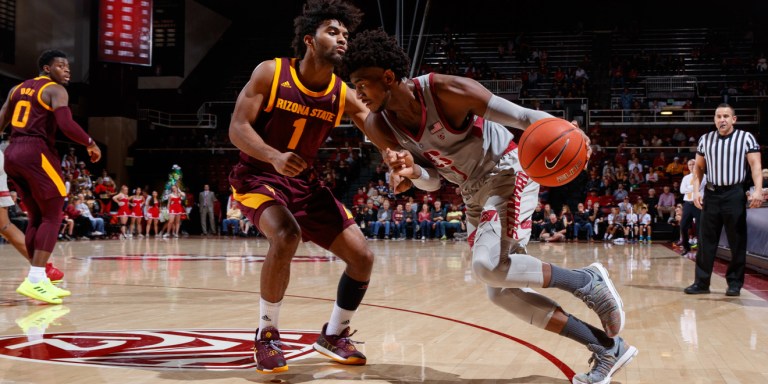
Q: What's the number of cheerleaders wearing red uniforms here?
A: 4